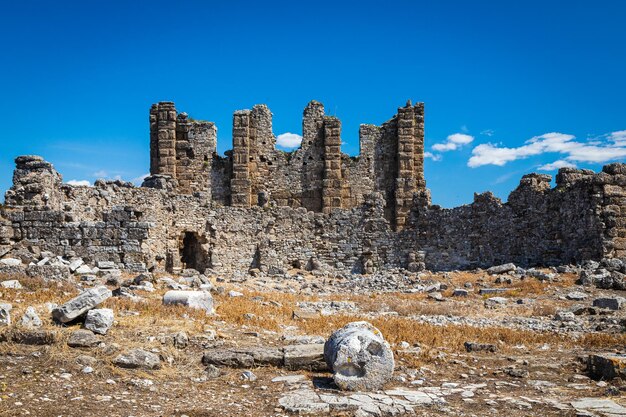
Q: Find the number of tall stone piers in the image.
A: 4